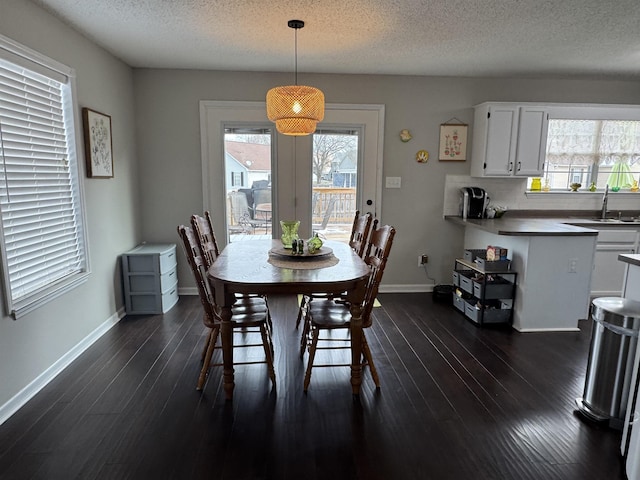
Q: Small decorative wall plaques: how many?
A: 2